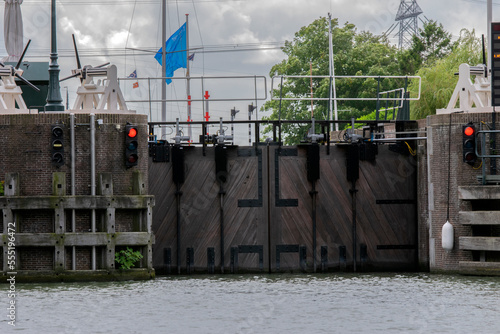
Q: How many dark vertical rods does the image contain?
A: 4